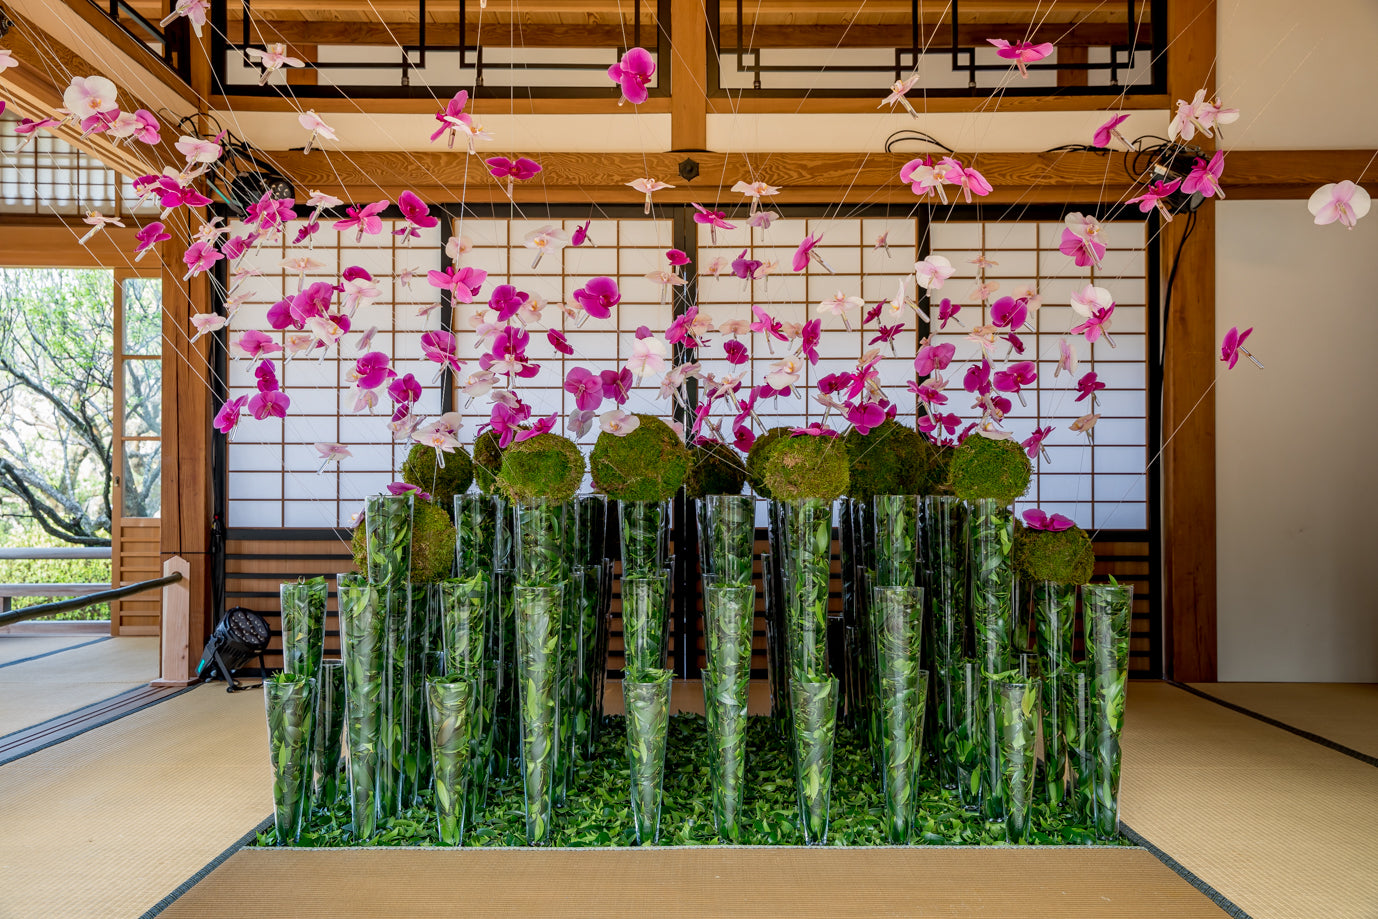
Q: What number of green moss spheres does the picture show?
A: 12